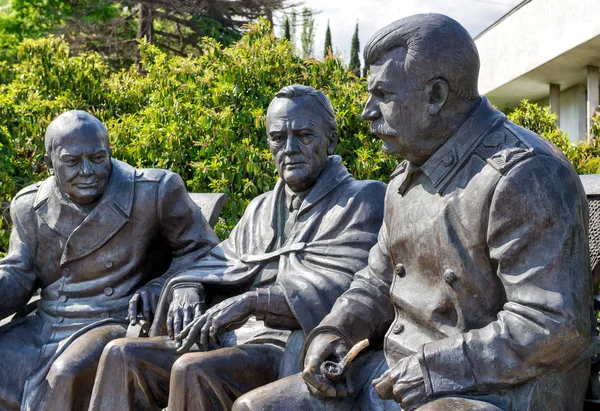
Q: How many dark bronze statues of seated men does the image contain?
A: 3